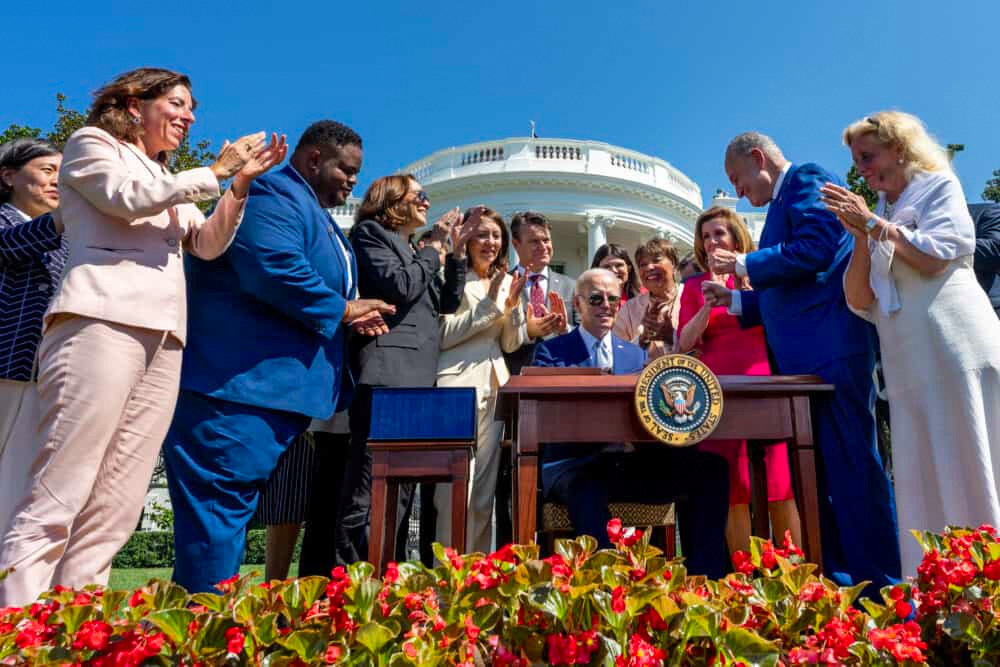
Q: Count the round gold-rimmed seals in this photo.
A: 1